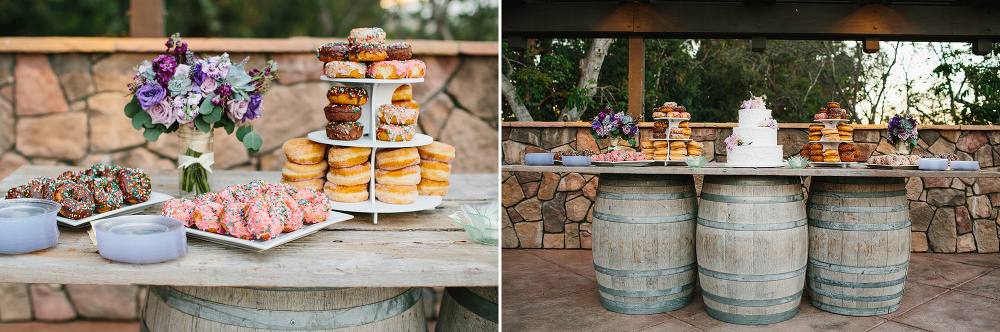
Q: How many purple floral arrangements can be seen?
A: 3